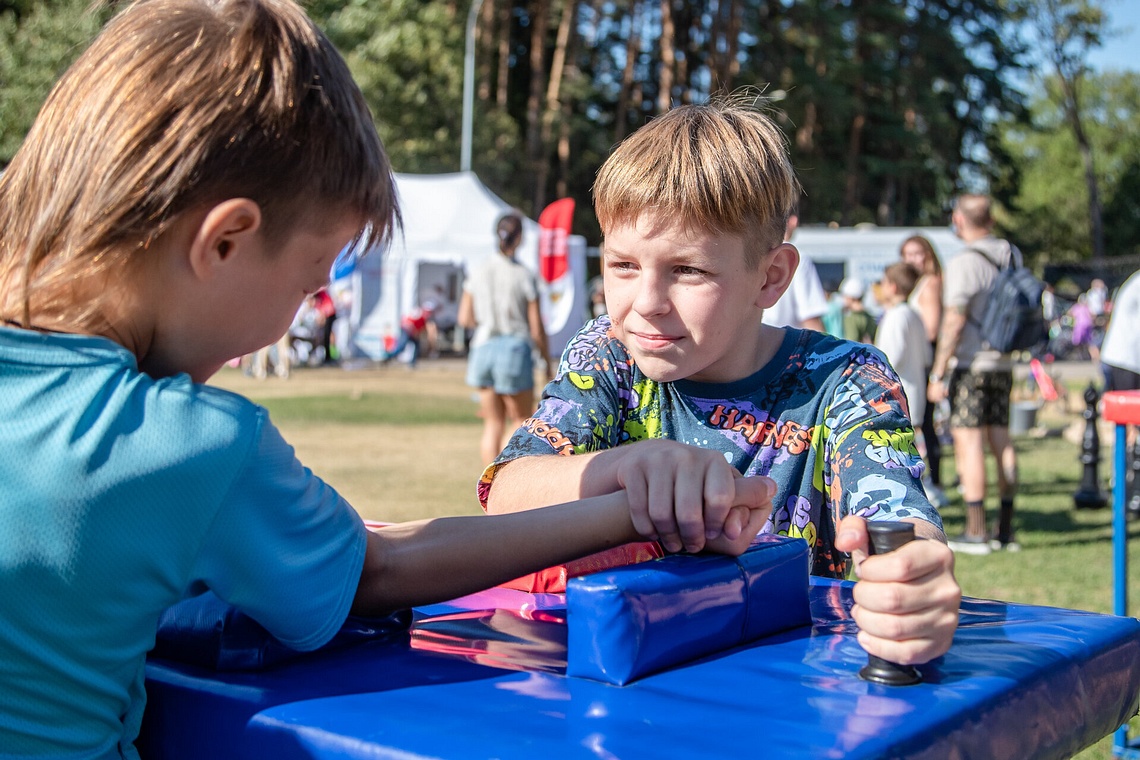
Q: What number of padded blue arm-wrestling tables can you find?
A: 1